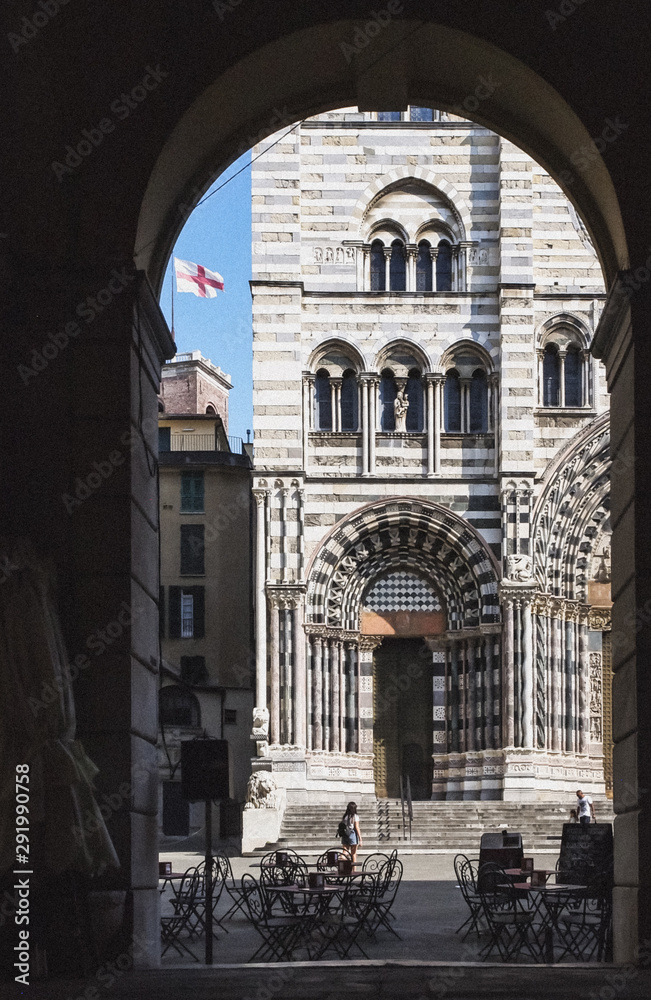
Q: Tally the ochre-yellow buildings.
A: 1